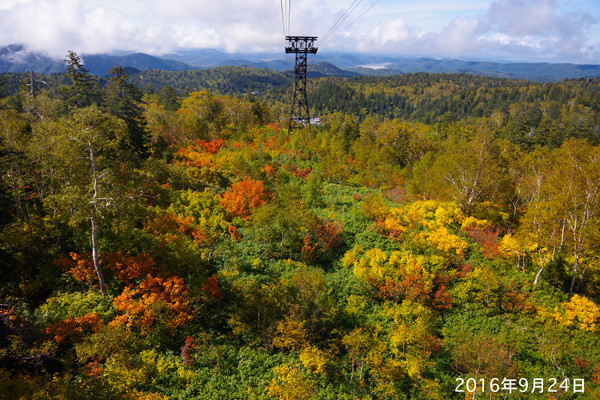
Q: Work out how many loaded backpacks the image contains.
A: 0